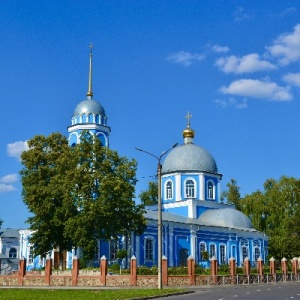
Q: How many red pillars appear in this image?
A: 14